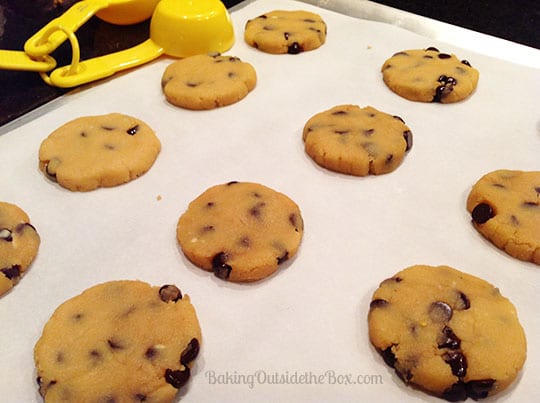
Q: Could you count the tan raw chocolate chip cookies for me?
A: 10